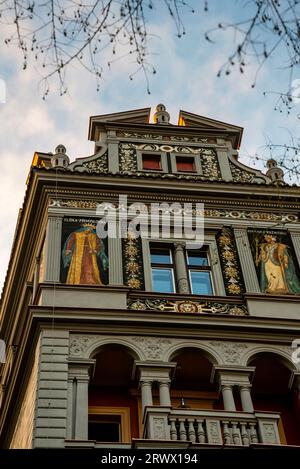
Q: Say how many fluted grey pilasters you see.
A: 4